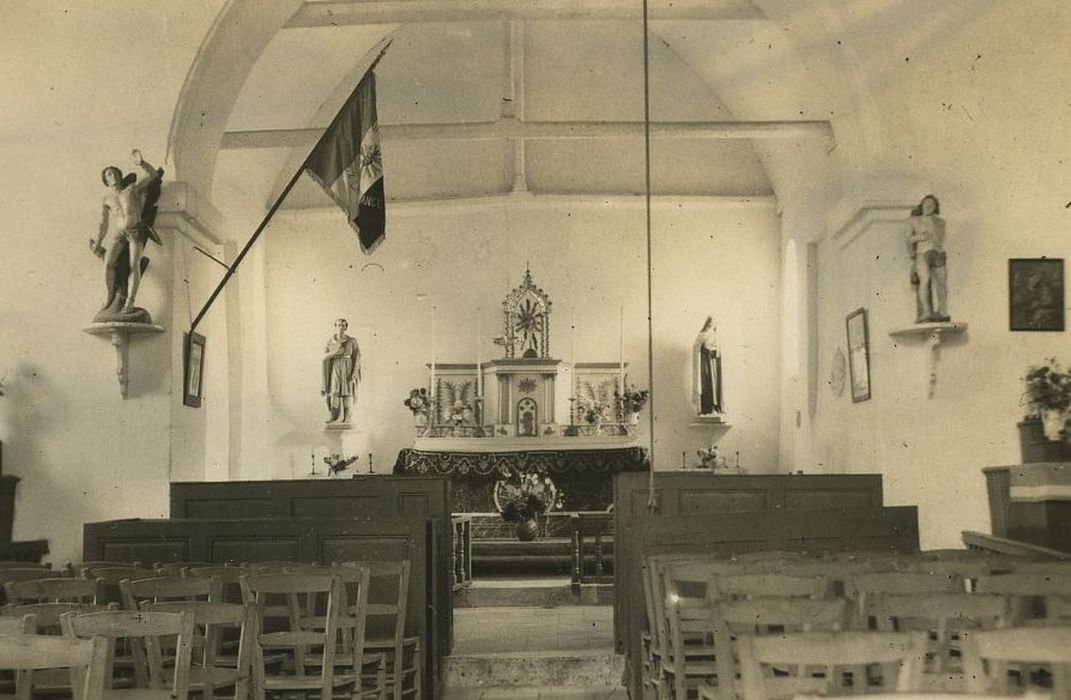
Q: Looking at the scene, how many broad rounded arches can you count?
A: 2